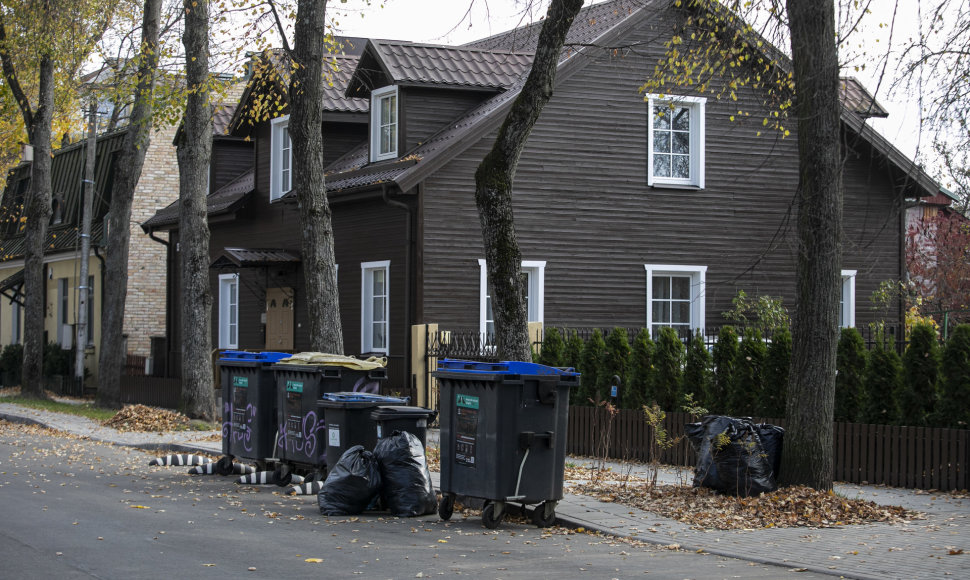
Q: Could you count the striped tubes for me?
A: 4